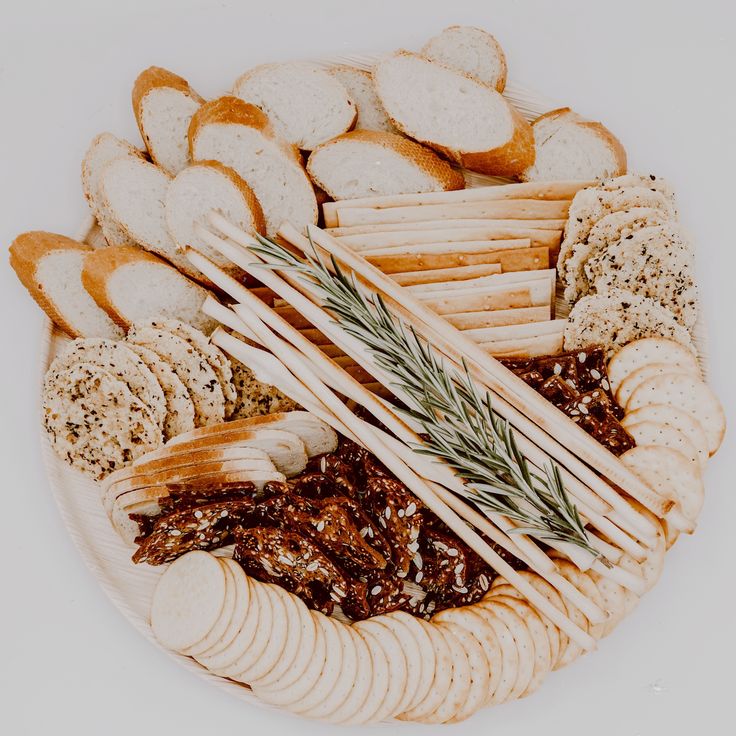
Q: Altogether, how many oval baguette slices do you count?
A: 13